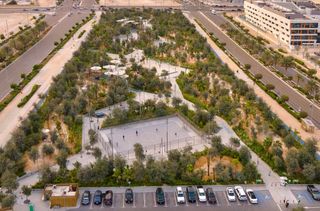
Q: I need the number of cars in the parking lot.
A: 13